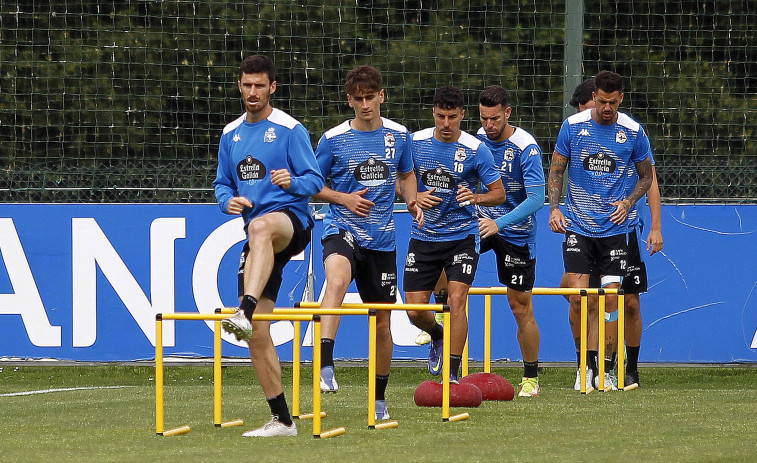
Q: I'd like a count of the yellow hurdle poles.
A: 11